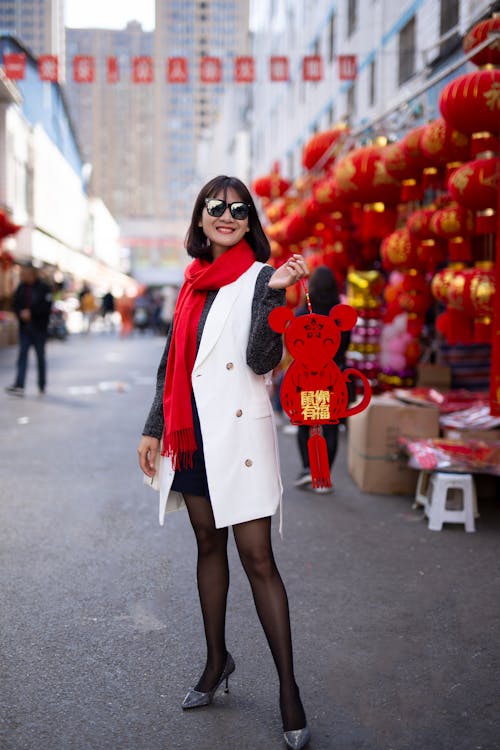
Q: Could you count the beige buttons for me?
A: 3